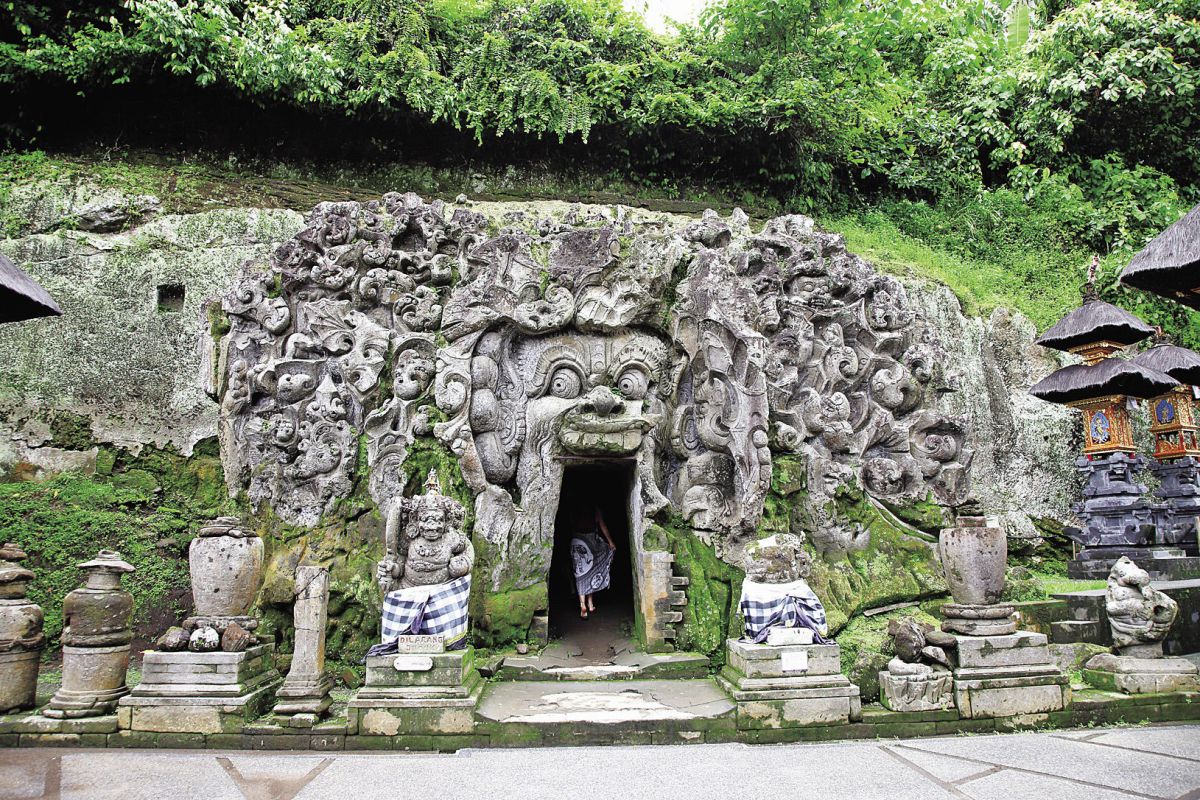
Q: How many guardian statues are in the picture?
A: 2